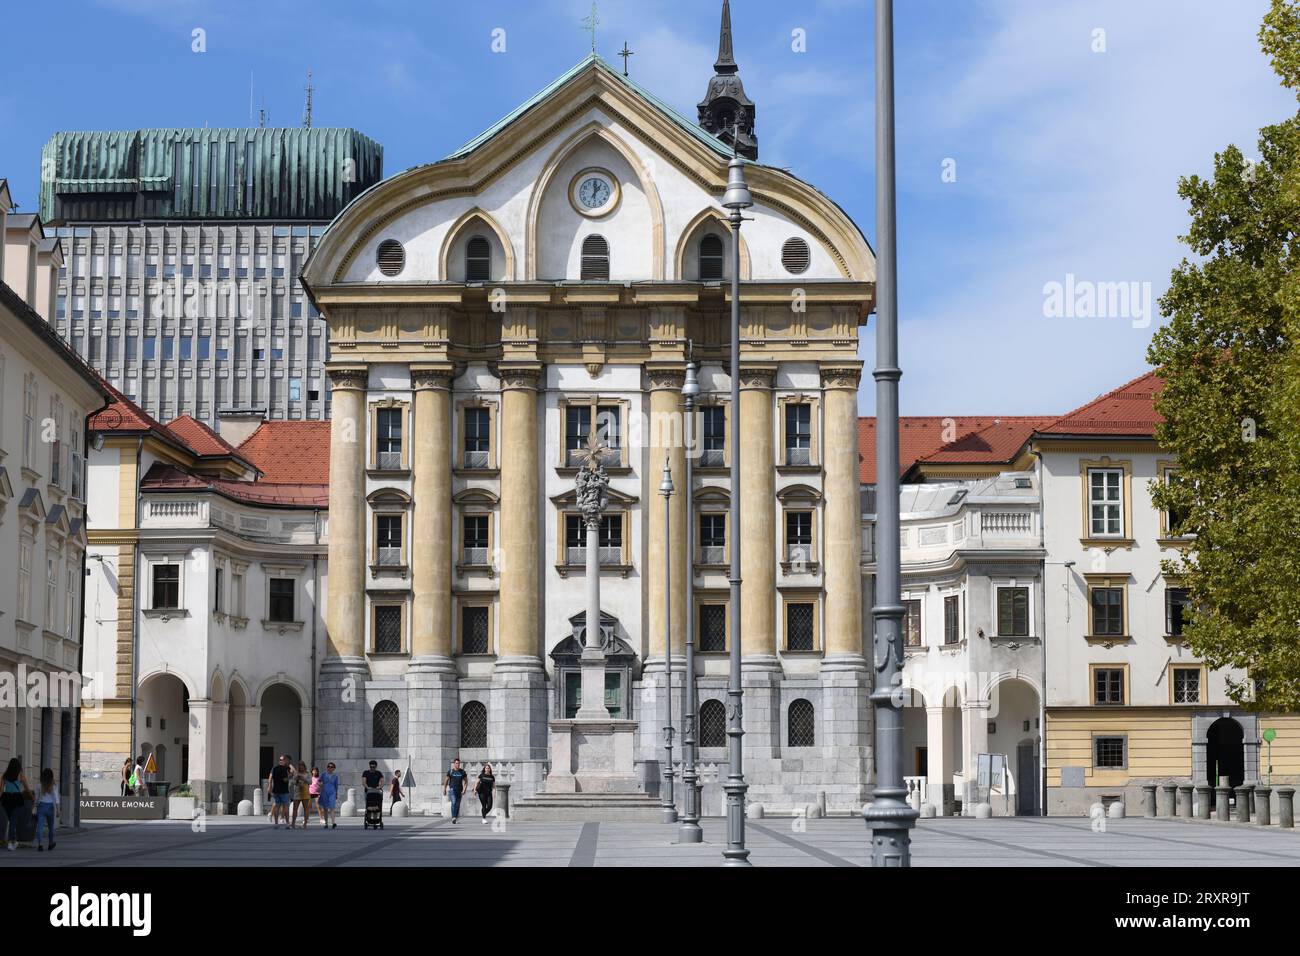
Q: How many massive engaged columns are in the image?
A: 6